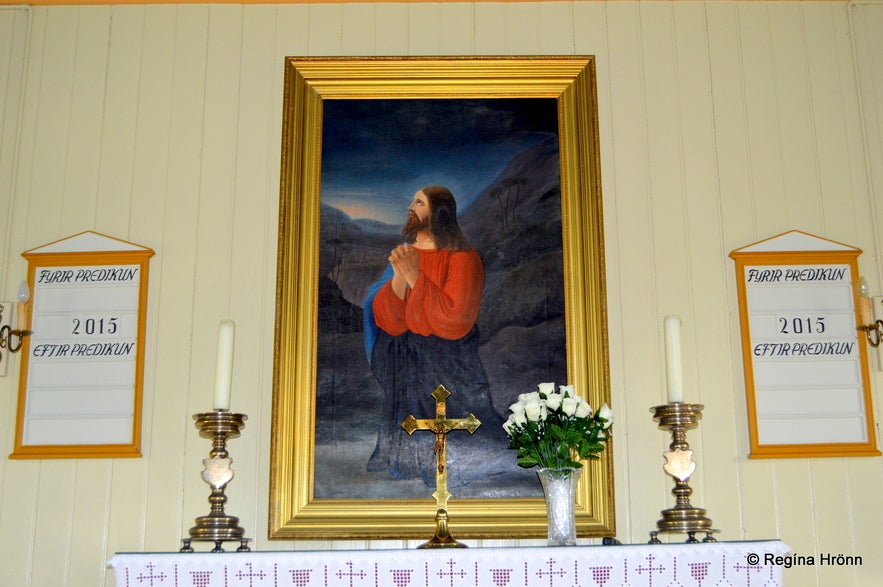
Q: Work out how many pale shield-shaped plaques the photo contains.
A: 2